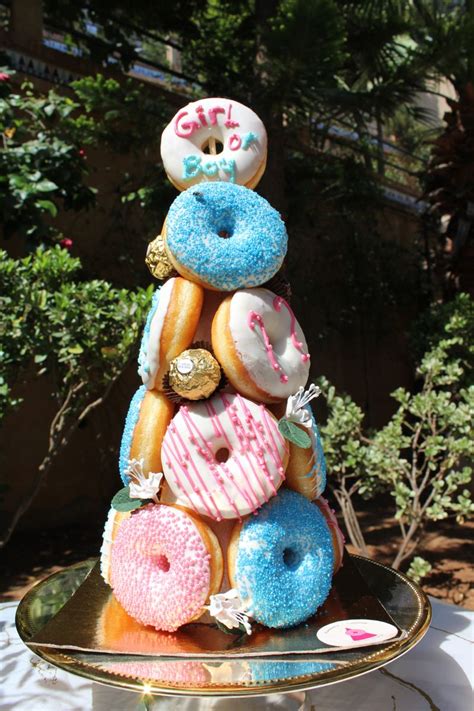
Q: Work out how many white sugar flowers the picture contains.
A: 3